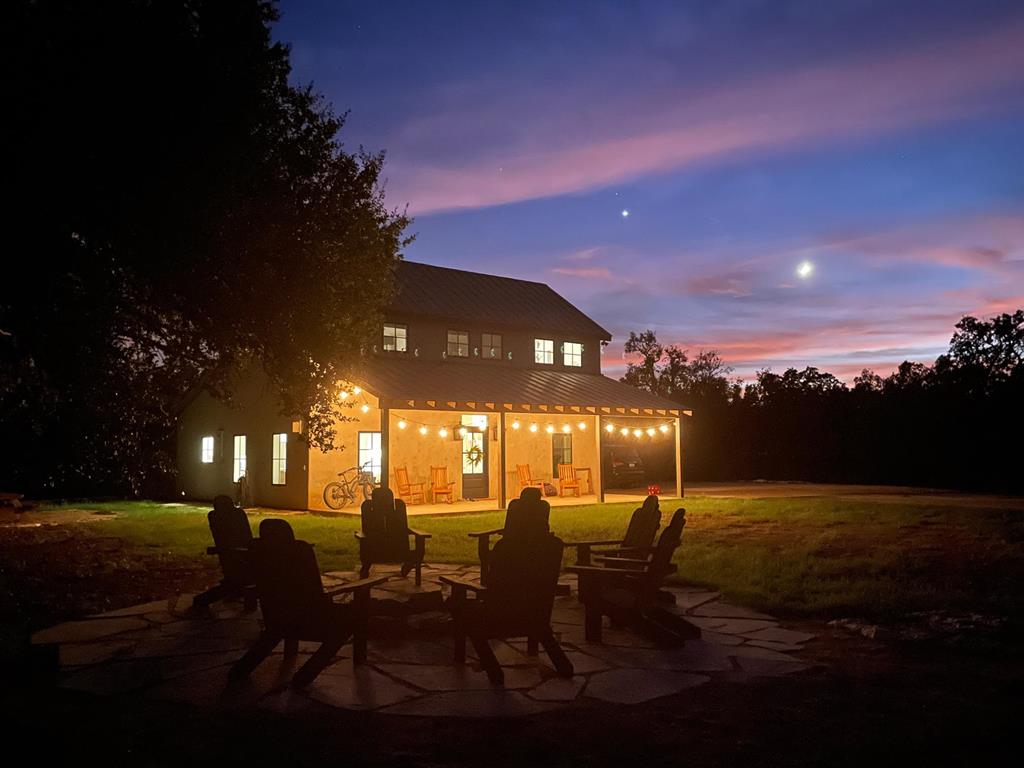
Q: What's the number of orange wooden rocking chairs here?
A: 4